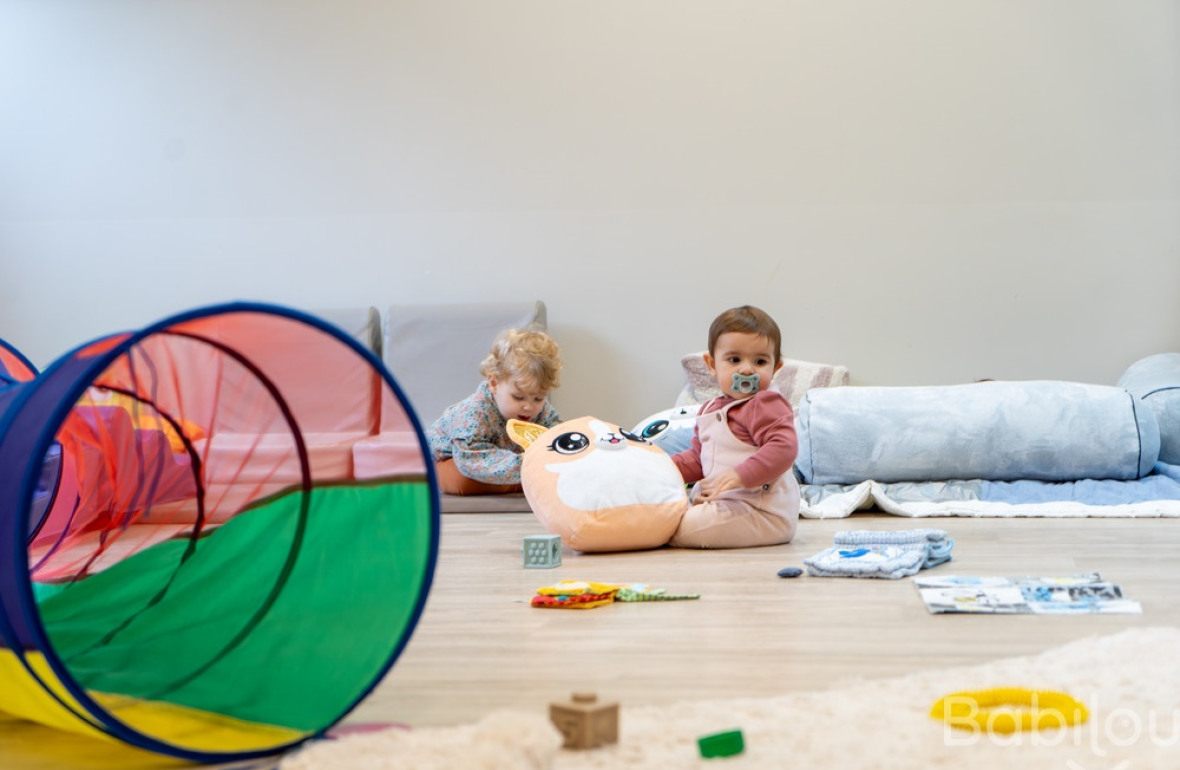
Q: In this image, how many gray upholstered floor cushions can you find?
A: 2